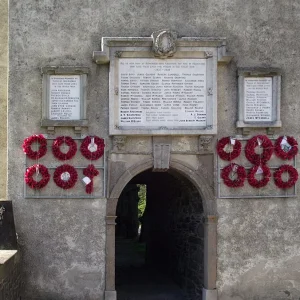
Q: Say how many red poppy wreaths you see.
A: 11